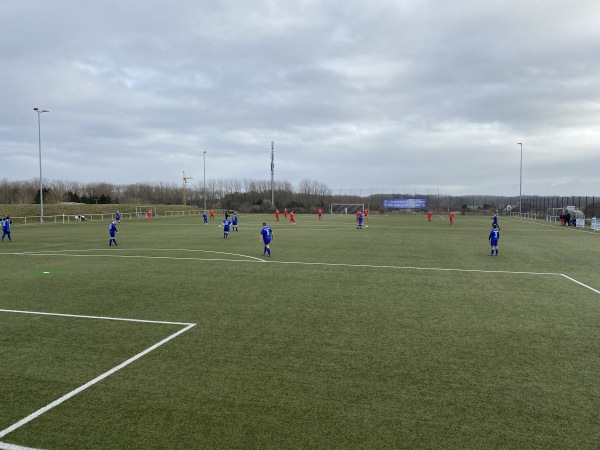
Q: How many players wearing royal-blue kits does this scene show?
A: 10